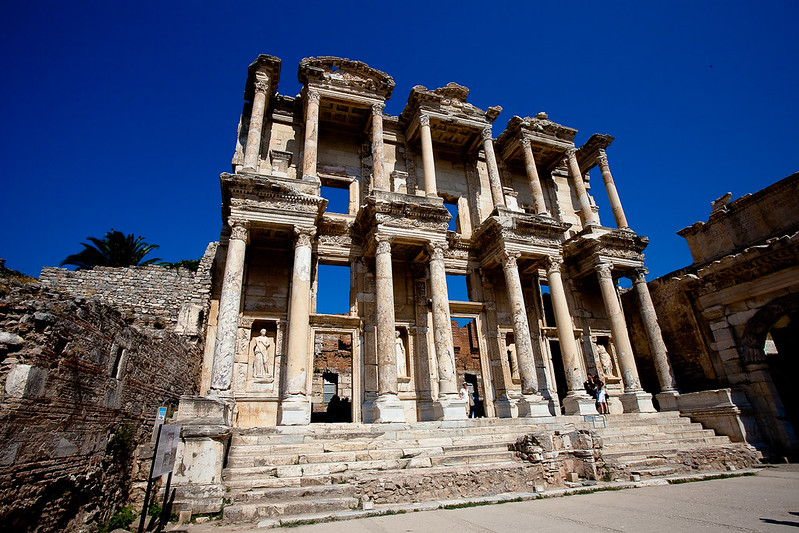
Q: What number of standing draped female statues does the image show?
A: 4